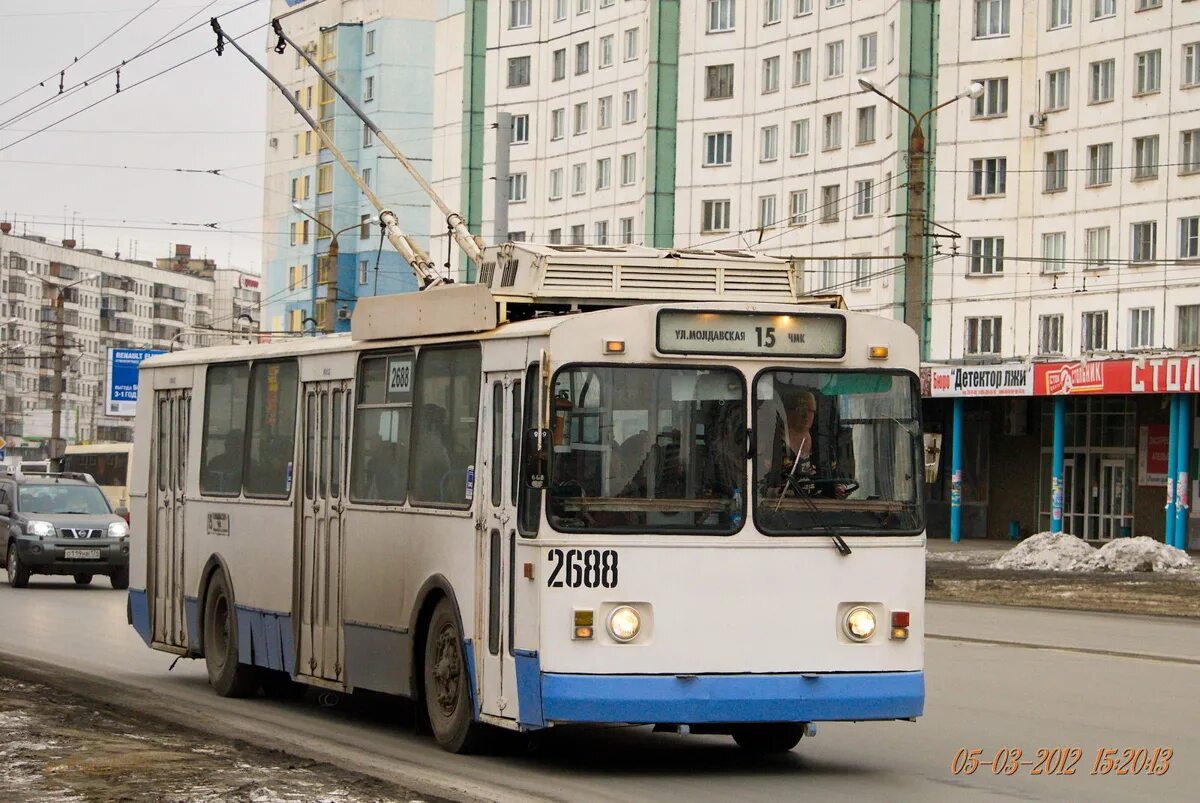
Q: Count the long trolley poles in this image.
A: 2